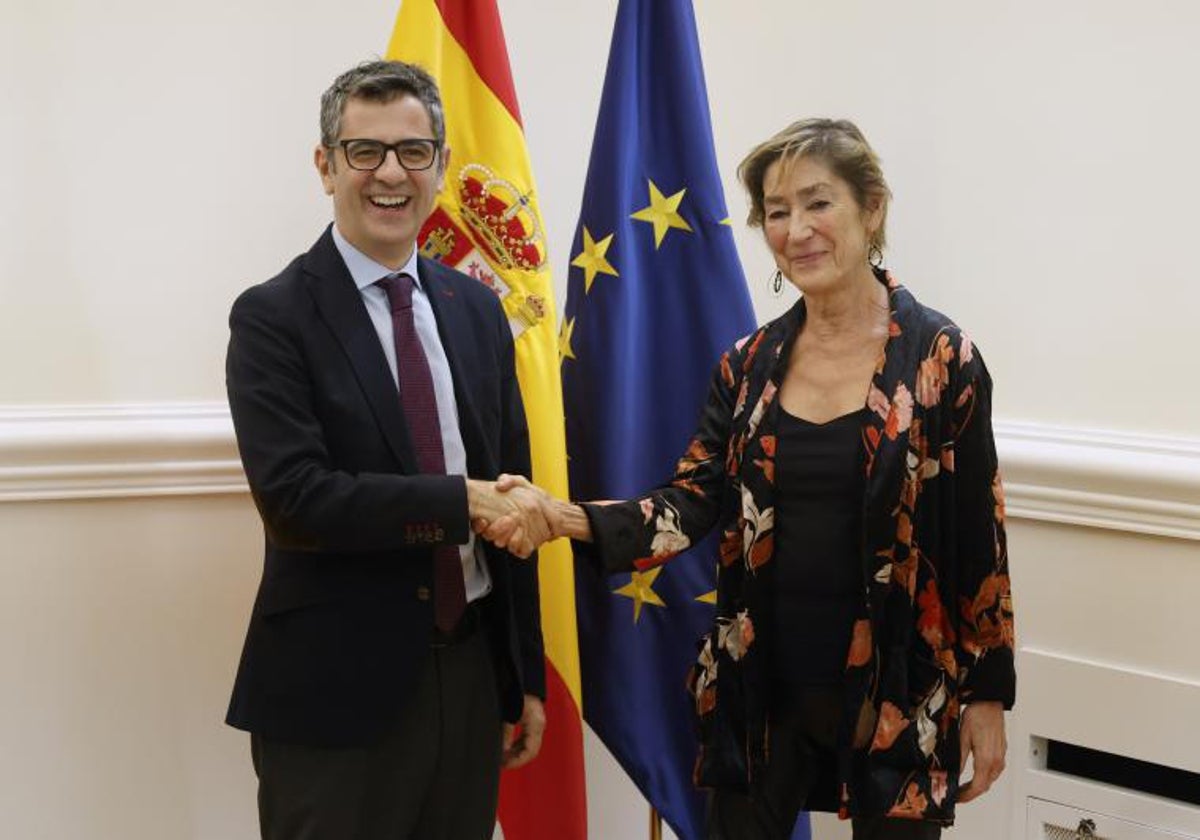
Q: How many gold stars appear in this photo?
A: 6